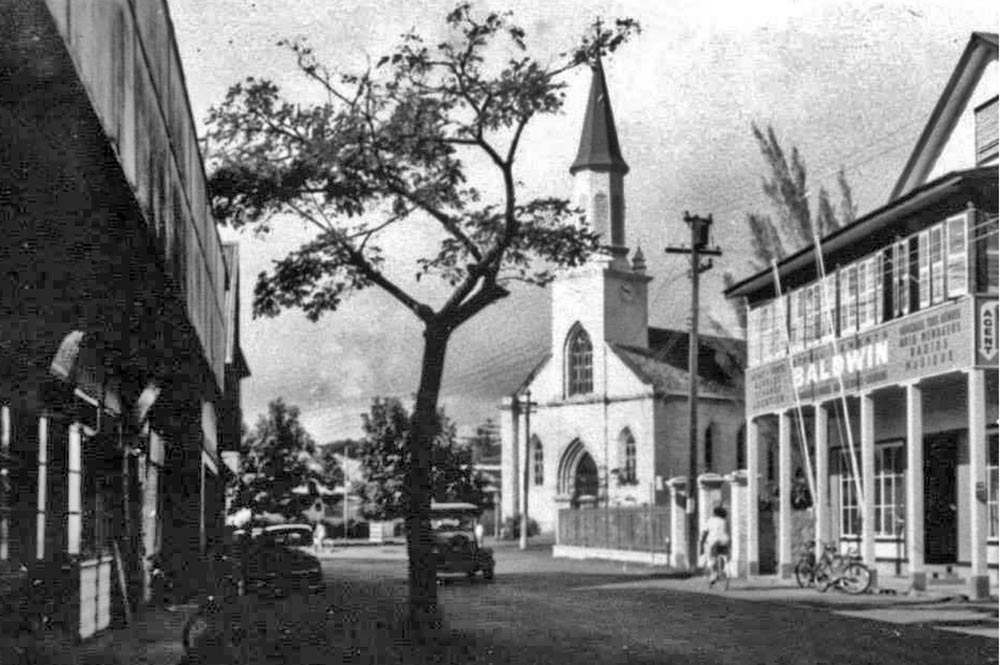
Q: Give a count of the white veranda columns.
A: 6